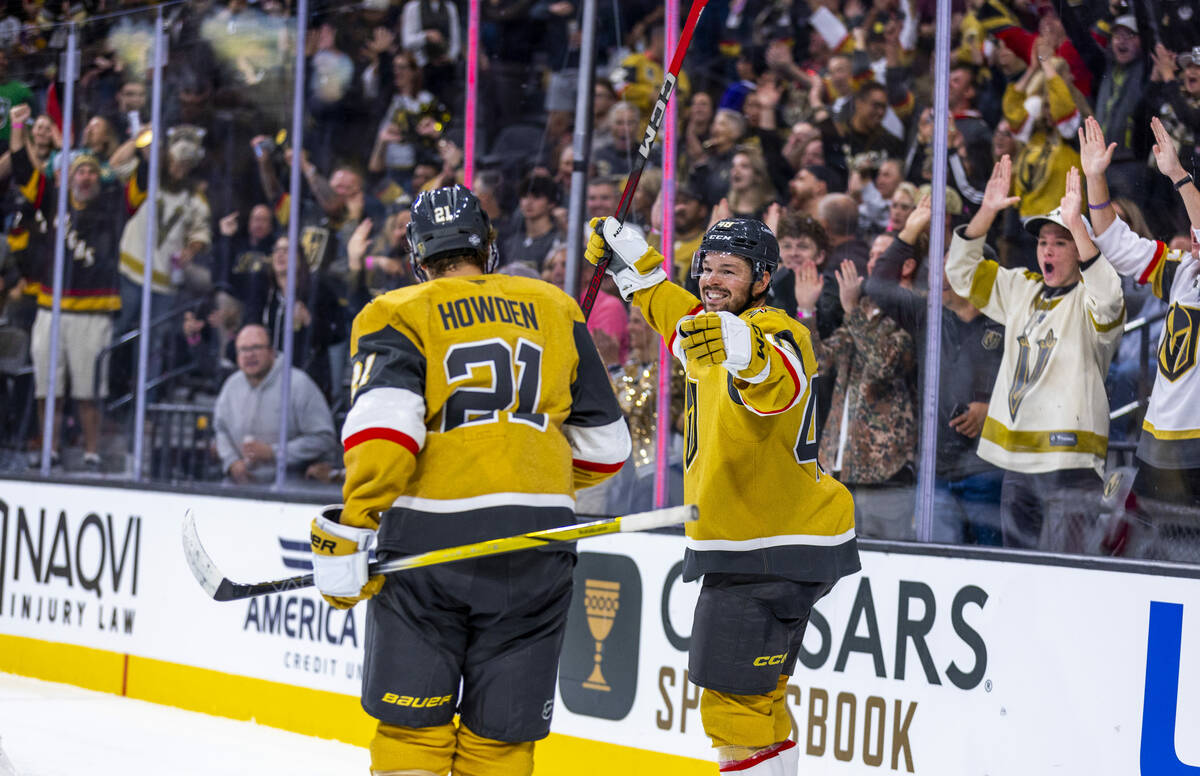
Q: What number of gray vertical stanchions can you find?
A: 5